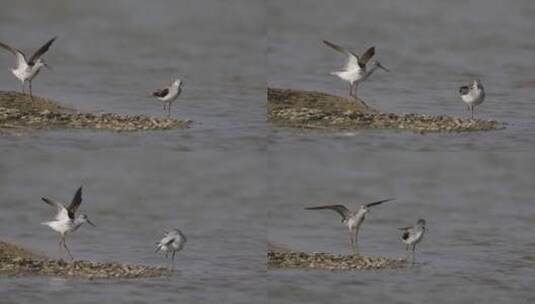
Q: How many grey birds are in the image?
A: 8